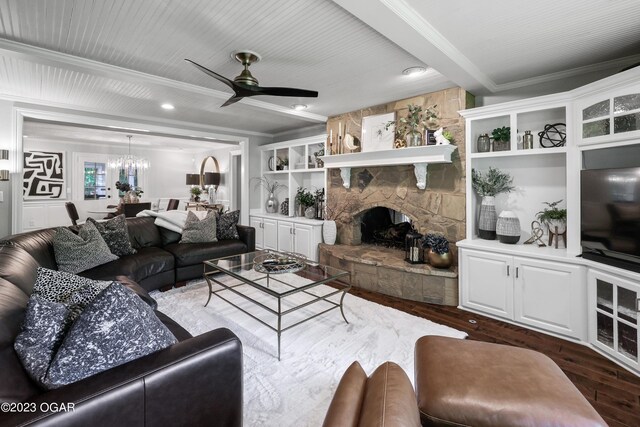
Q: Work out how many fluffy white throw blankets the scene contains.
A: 1